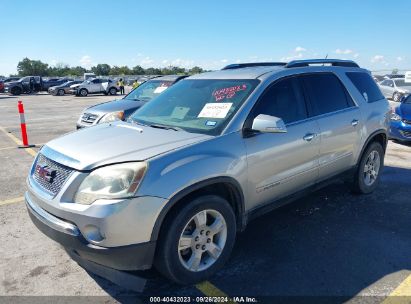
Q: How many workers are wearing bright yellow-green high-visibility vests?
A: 2